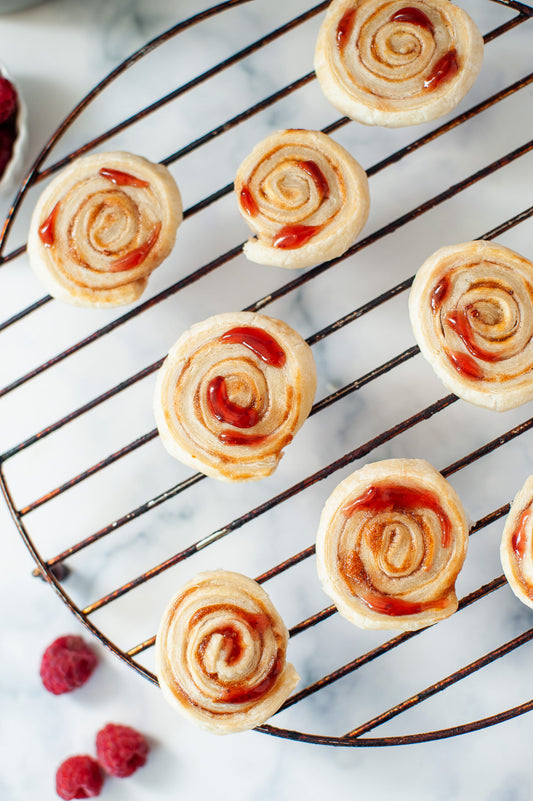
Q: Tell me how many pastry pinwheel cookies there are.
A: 8